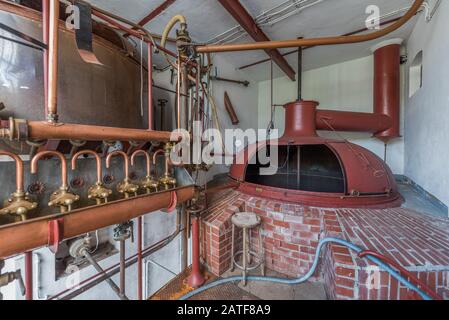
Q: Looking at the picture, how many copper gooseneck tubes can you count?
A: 6